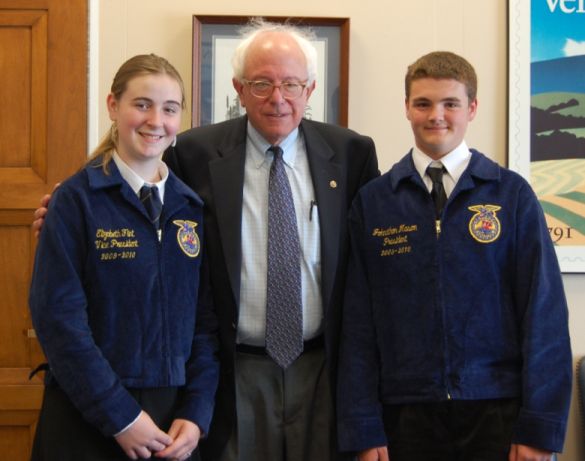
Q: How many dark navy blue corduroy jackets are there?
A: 2